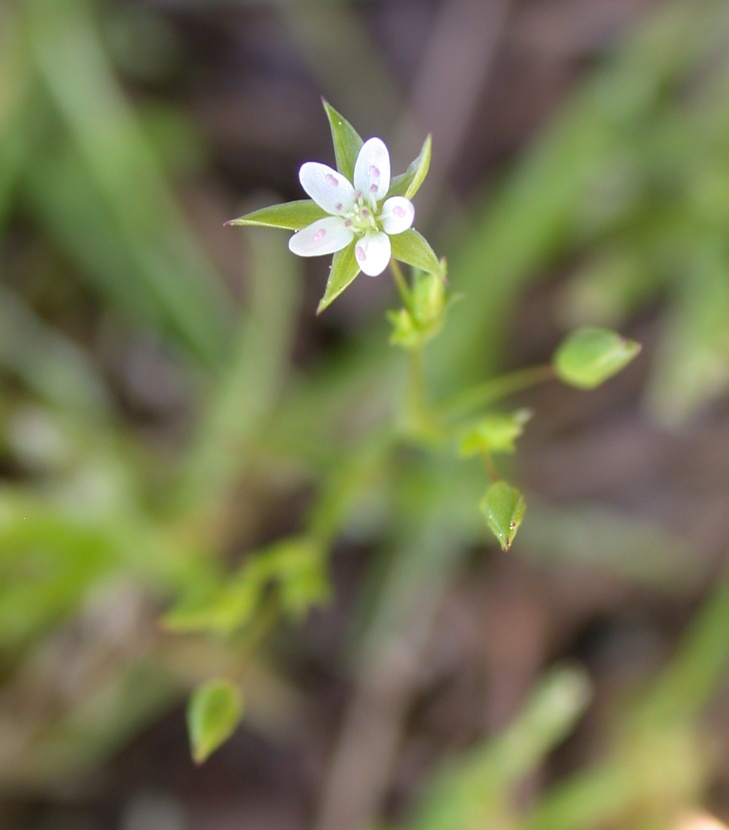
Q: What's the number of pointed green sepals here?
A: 5